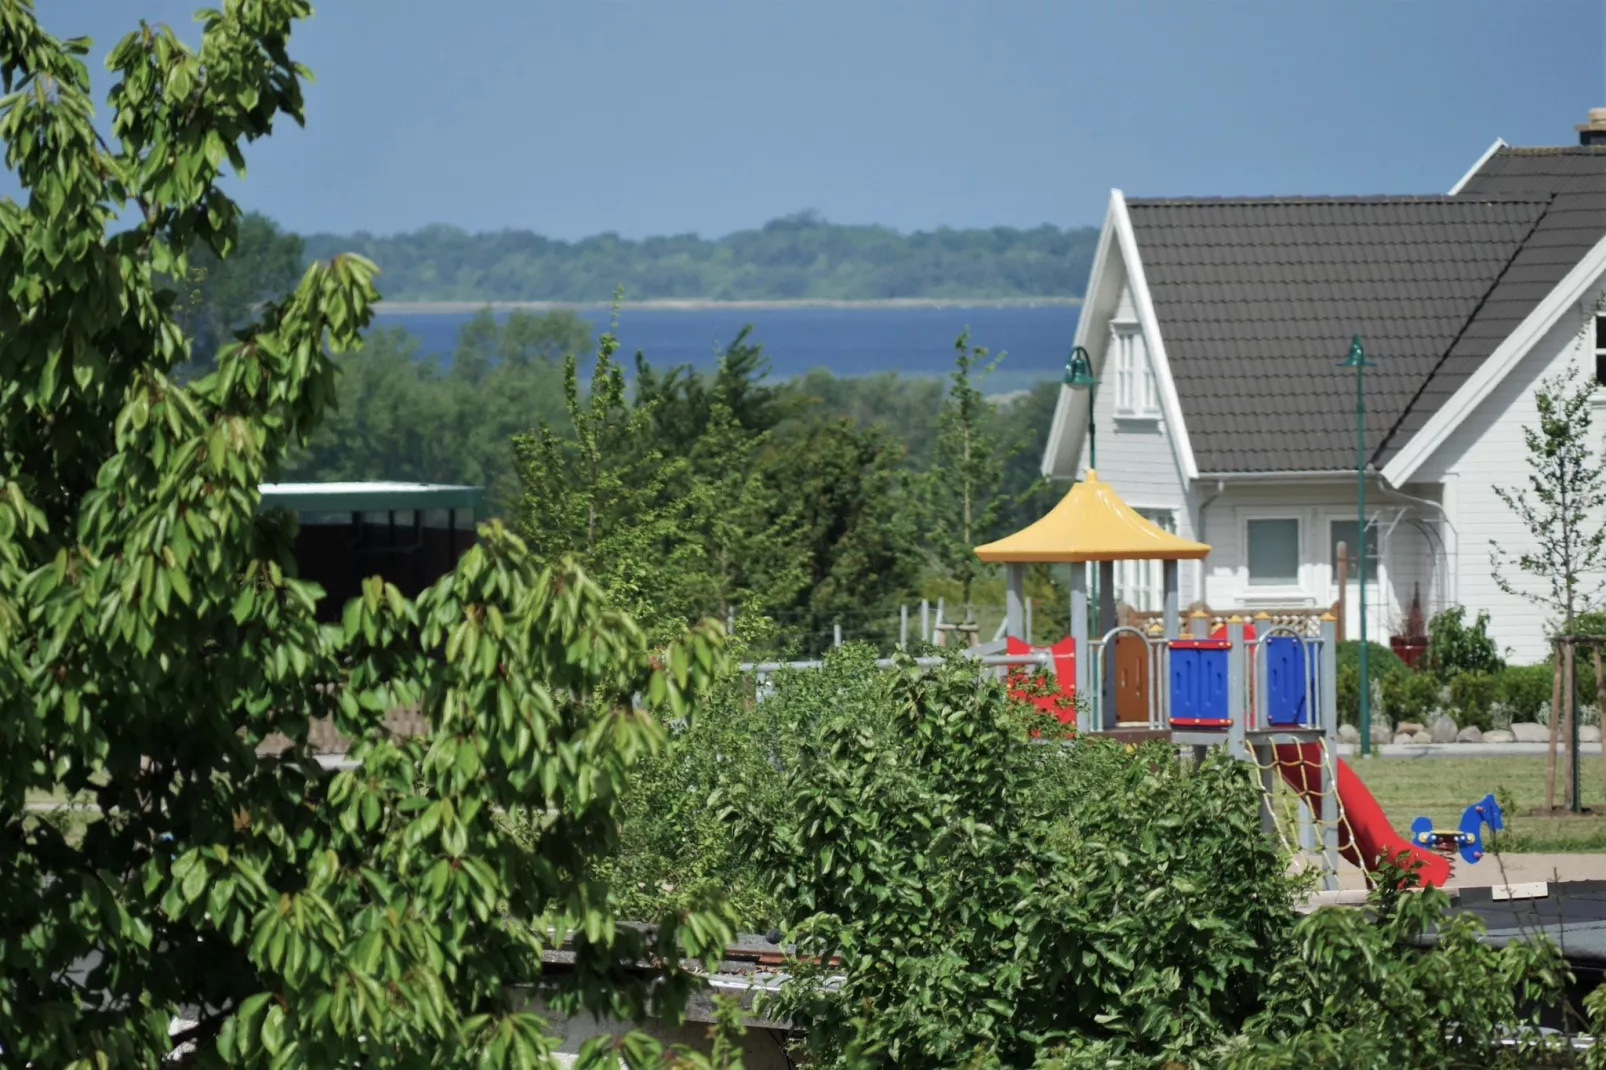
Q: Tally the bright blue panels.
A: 2